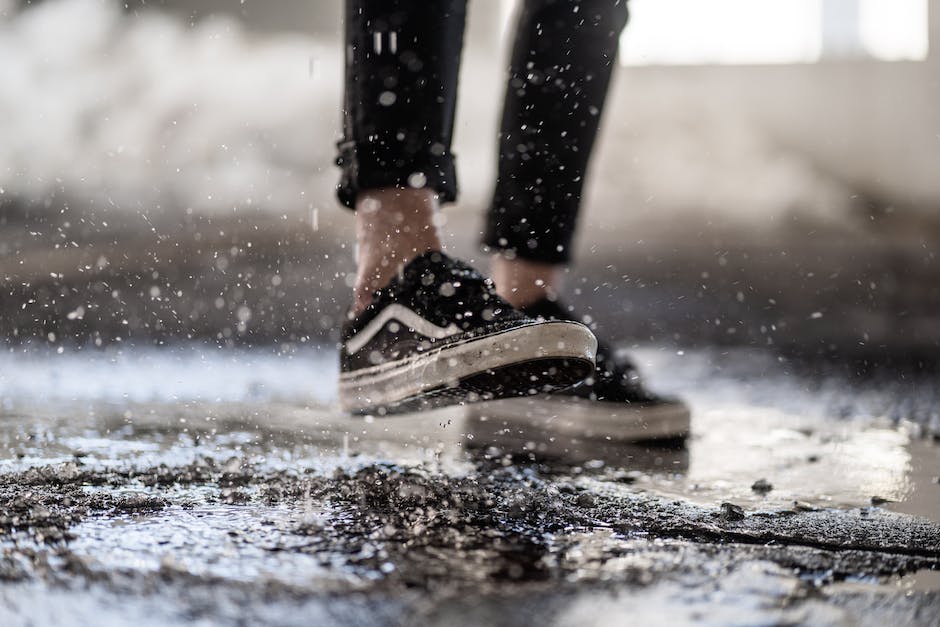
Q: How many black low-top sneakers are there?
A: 2